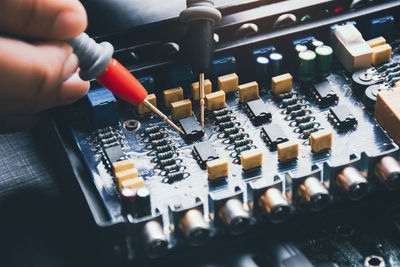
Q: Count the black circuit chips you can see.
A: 7